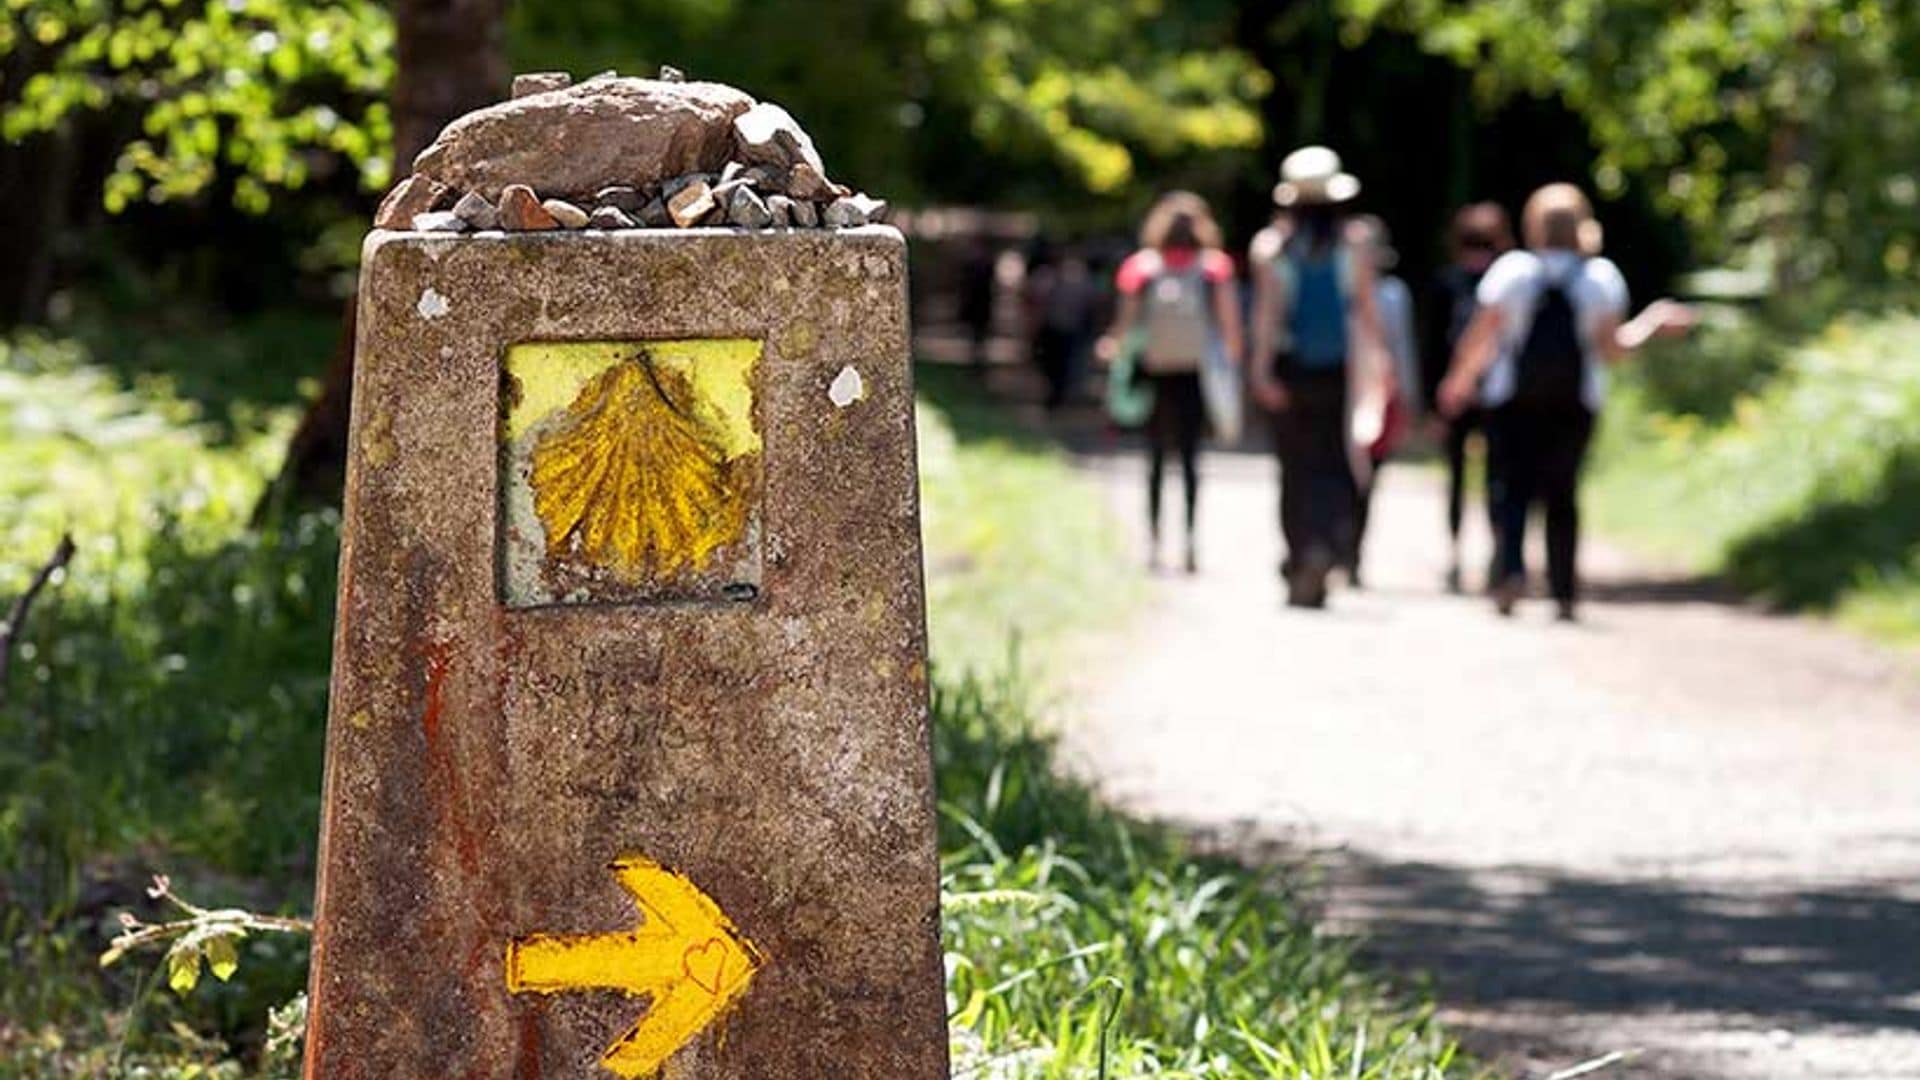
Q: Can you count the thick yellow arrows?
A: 1